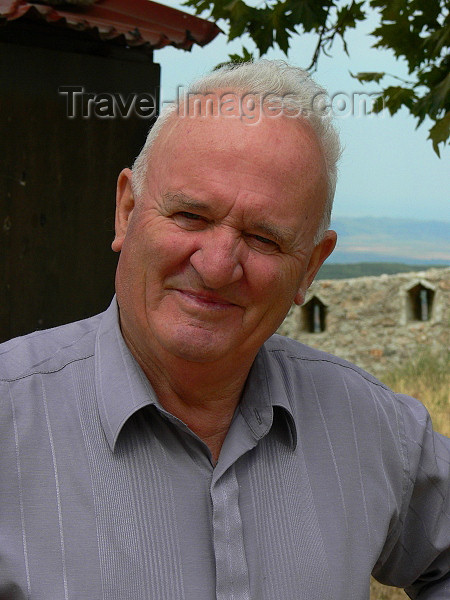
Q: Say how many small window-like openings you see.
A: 2